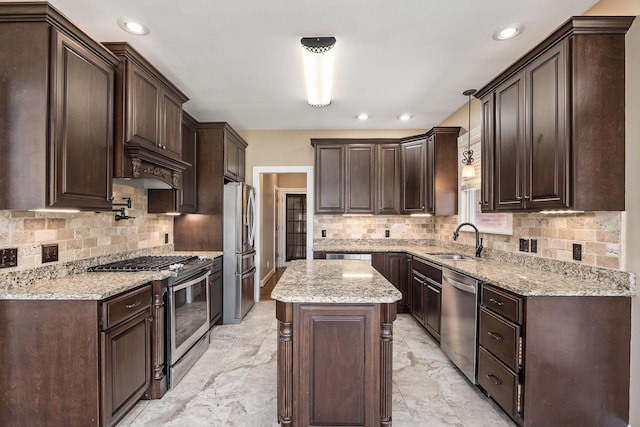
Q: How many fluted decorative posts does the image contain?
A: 3